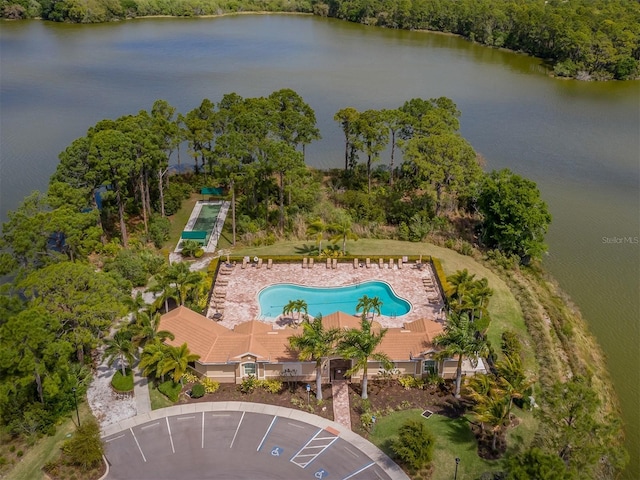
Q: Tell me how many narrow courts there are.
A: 1